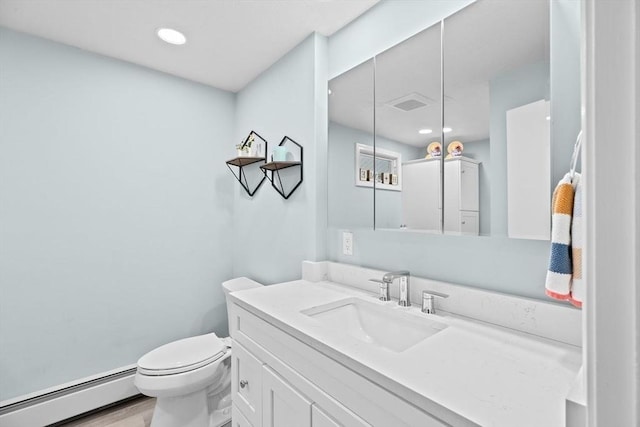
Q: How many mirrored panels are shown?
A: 3